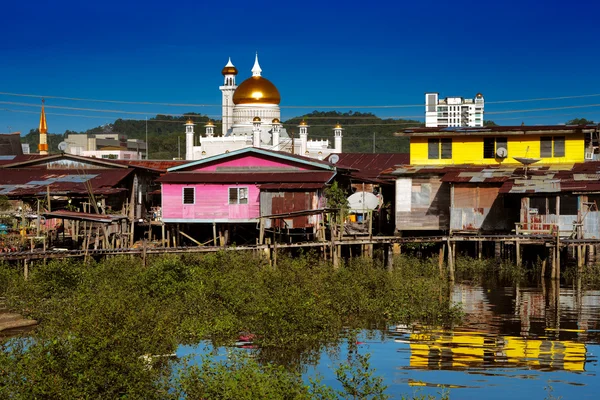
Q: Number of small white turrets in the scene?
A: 6